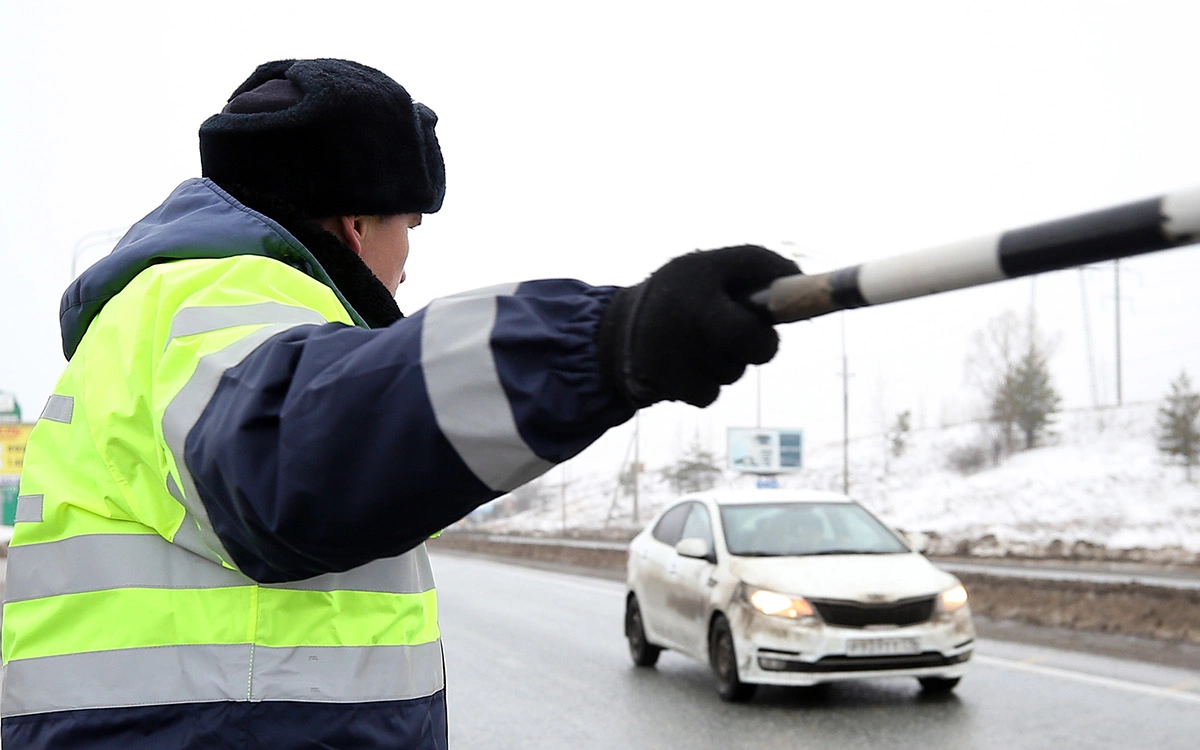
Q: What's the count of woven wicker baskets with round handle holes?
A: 0